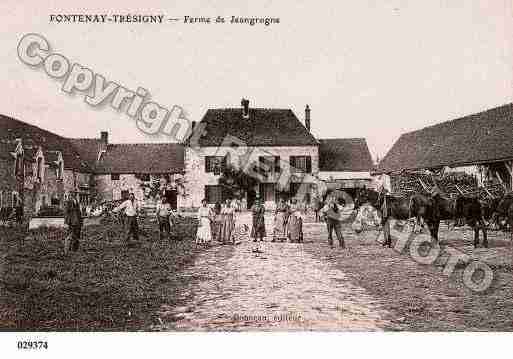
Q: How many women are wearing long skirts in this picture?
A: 6